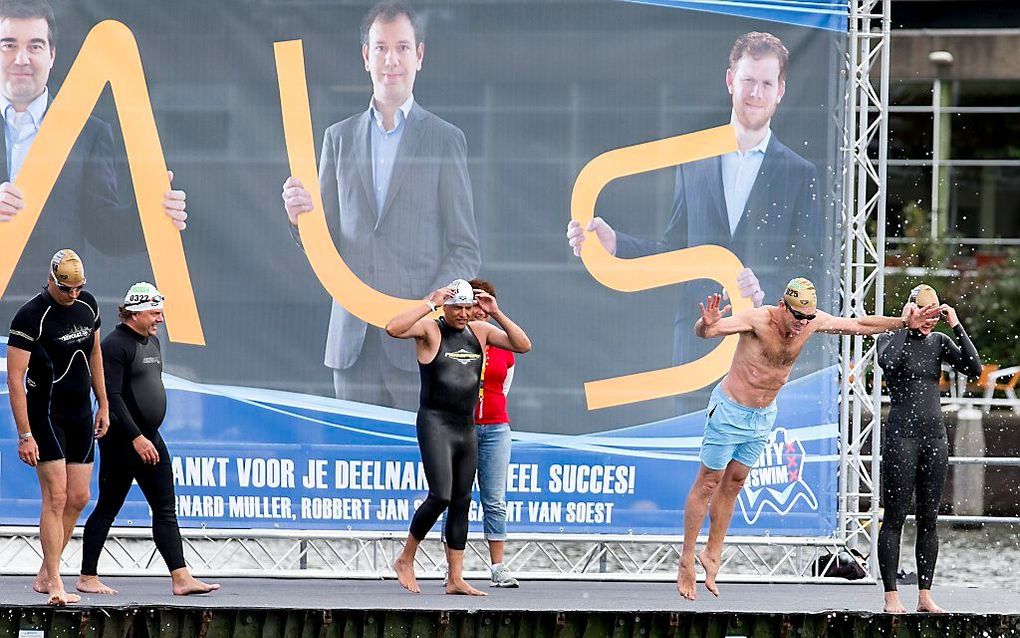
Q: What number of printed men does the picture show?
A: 3